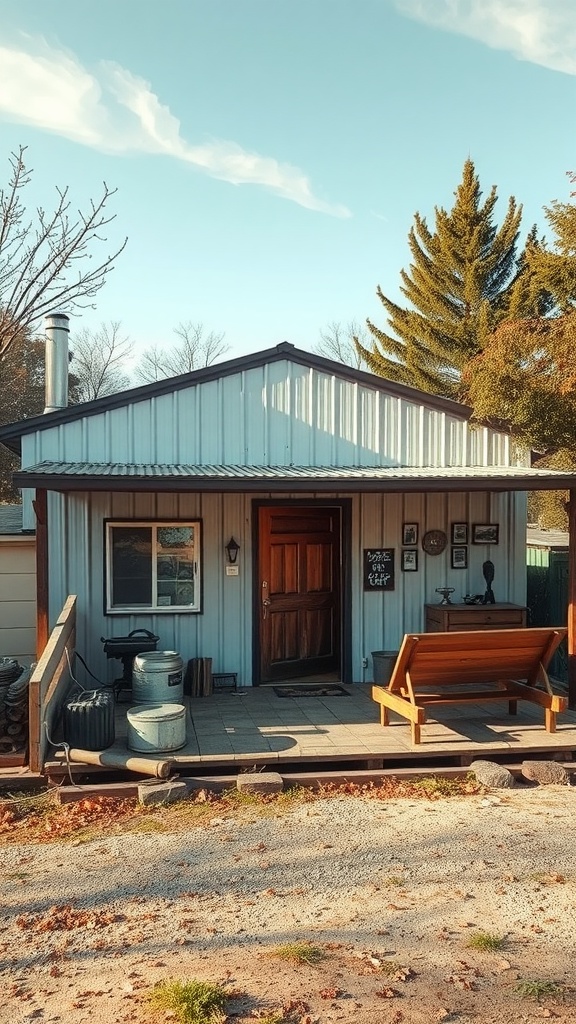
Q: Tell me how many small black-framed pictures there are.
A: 5